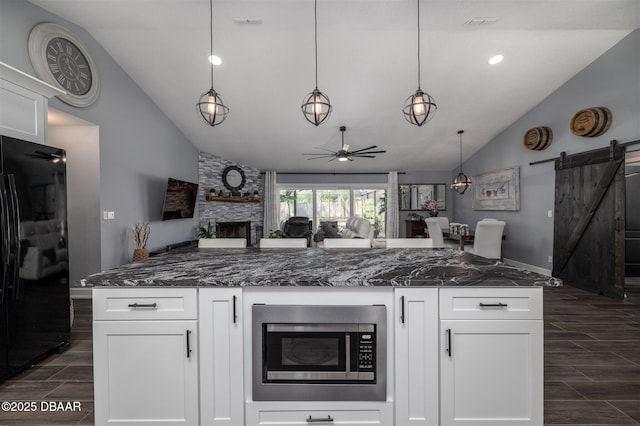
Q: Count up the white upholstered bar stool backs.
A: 4